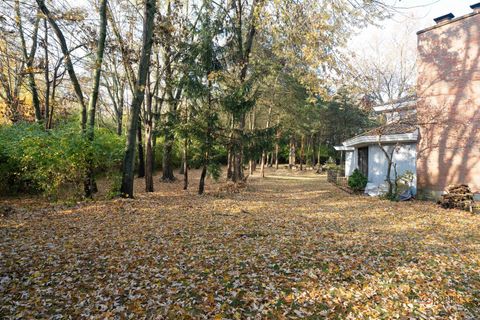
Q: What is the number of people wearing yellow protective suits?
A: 0